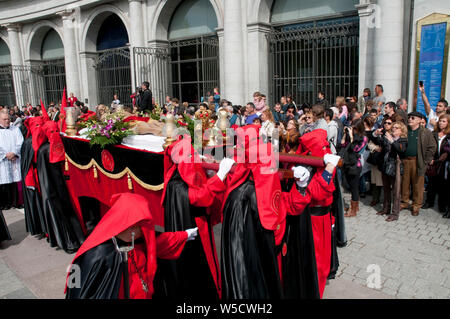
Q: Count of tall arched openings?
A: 5